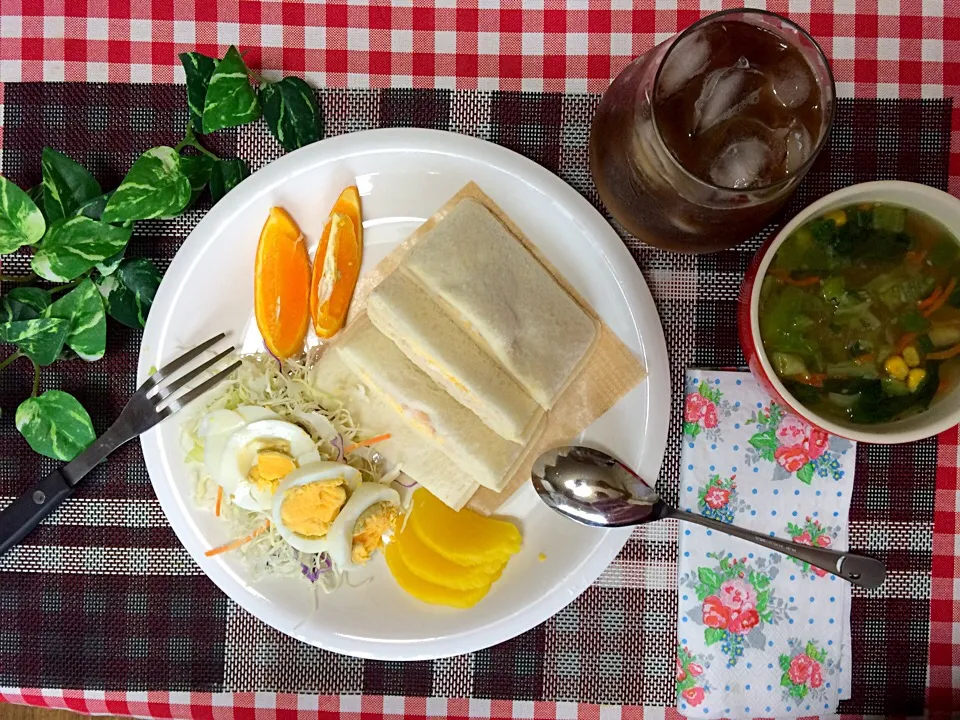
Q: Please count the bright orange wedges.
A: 2